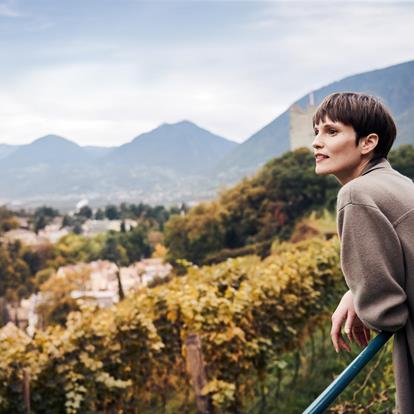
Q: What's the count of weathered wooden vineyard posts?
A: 2